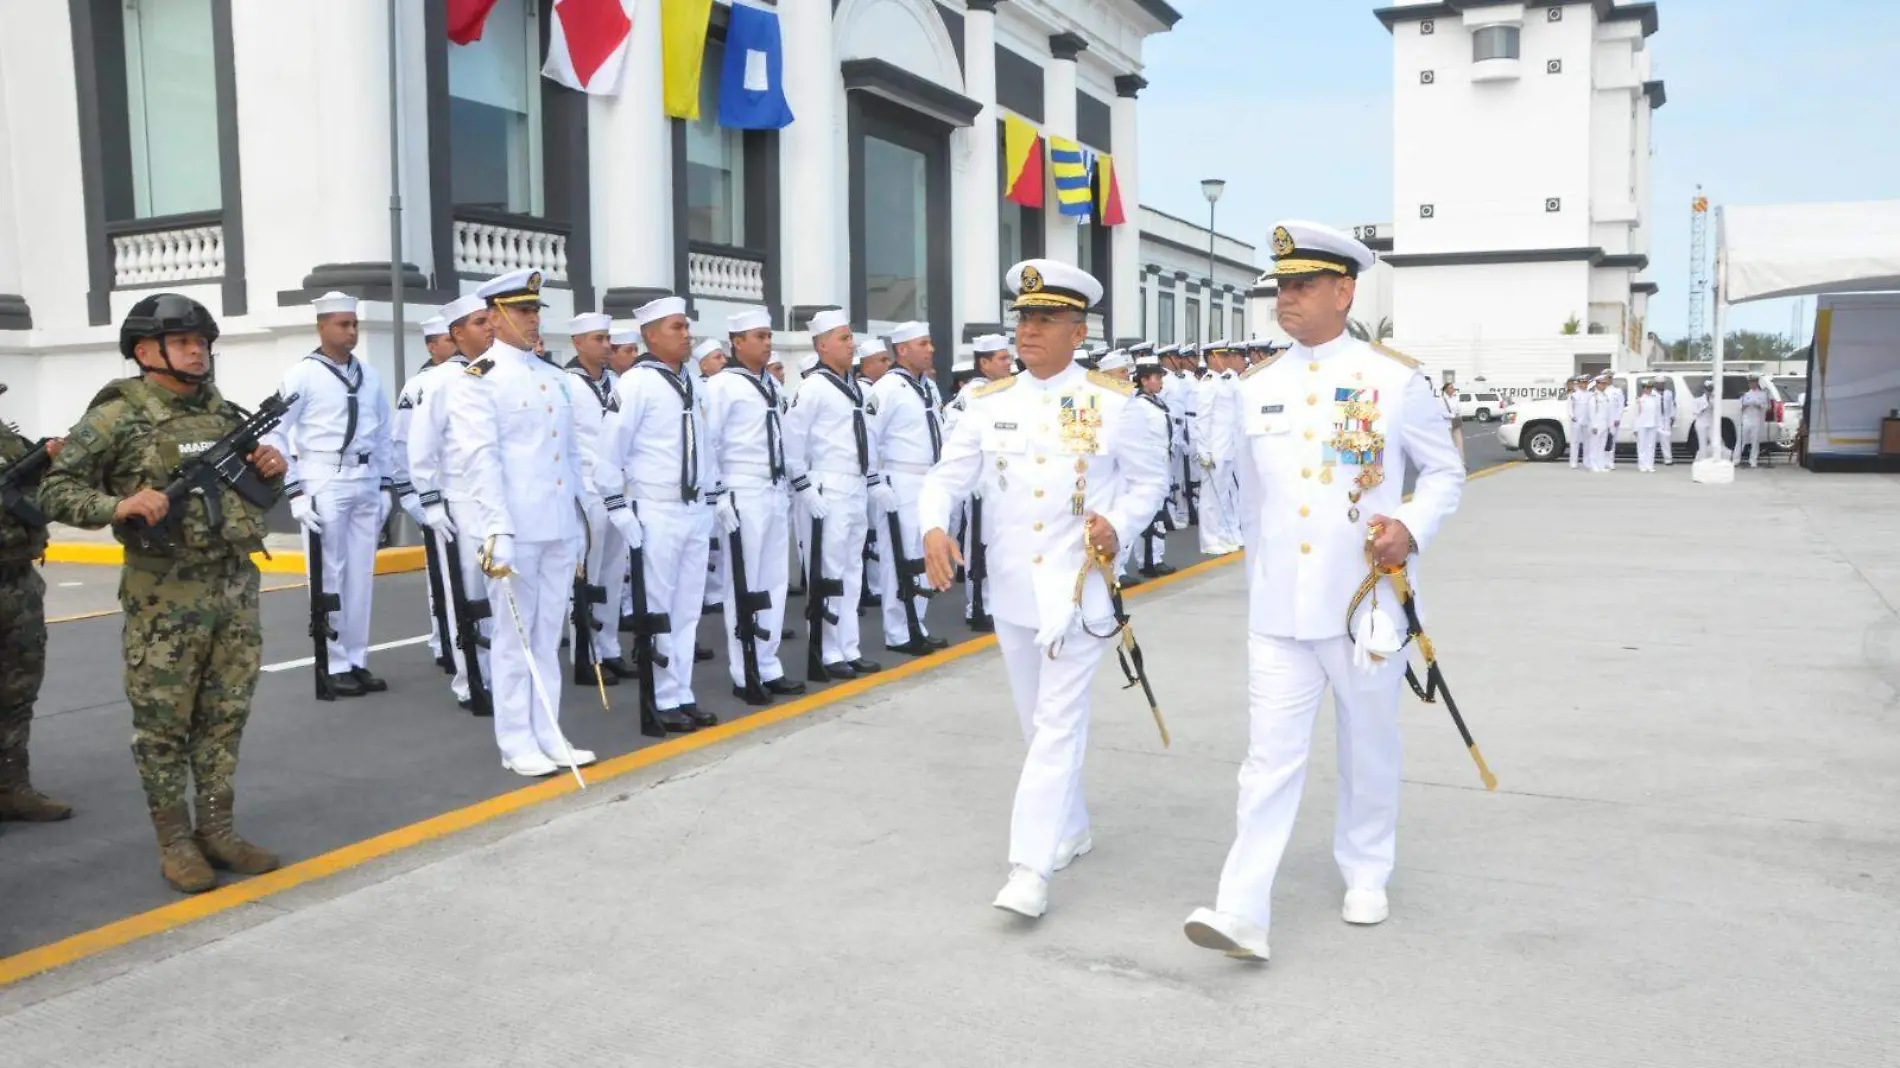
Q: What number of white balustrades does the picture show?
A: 3